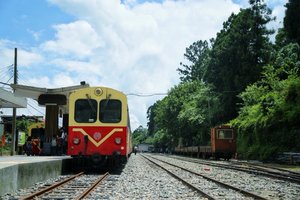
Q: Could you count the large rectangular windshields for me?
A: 2